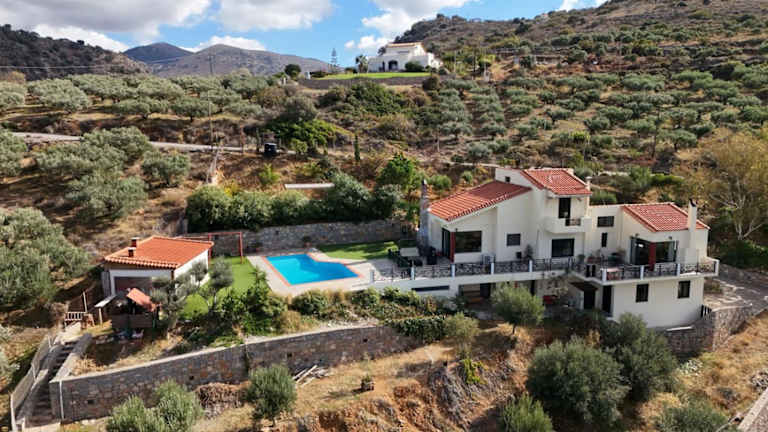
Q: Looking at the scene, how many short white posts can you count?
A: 9